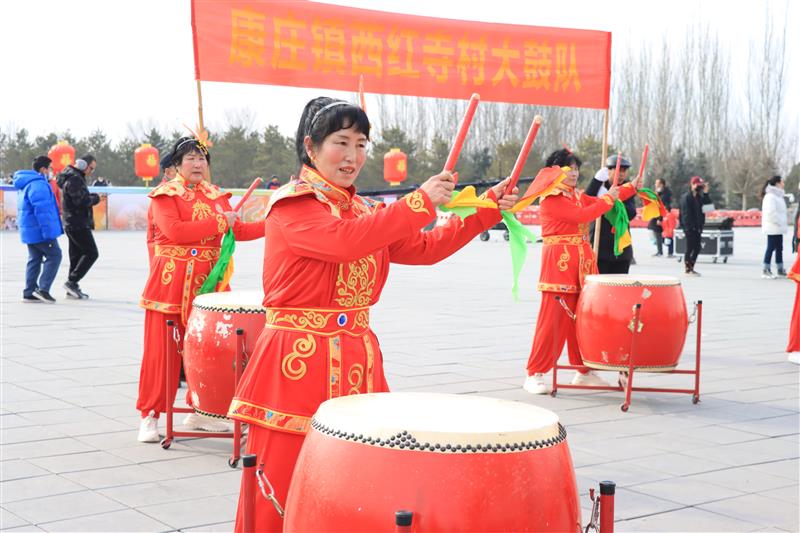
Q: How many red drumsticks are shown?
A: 5